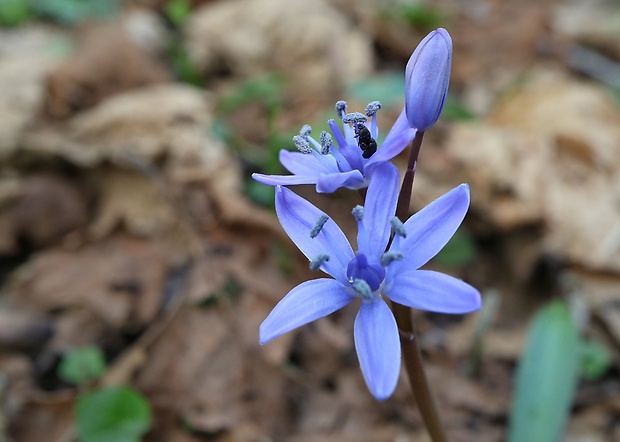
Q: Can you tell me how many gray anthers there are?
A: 12